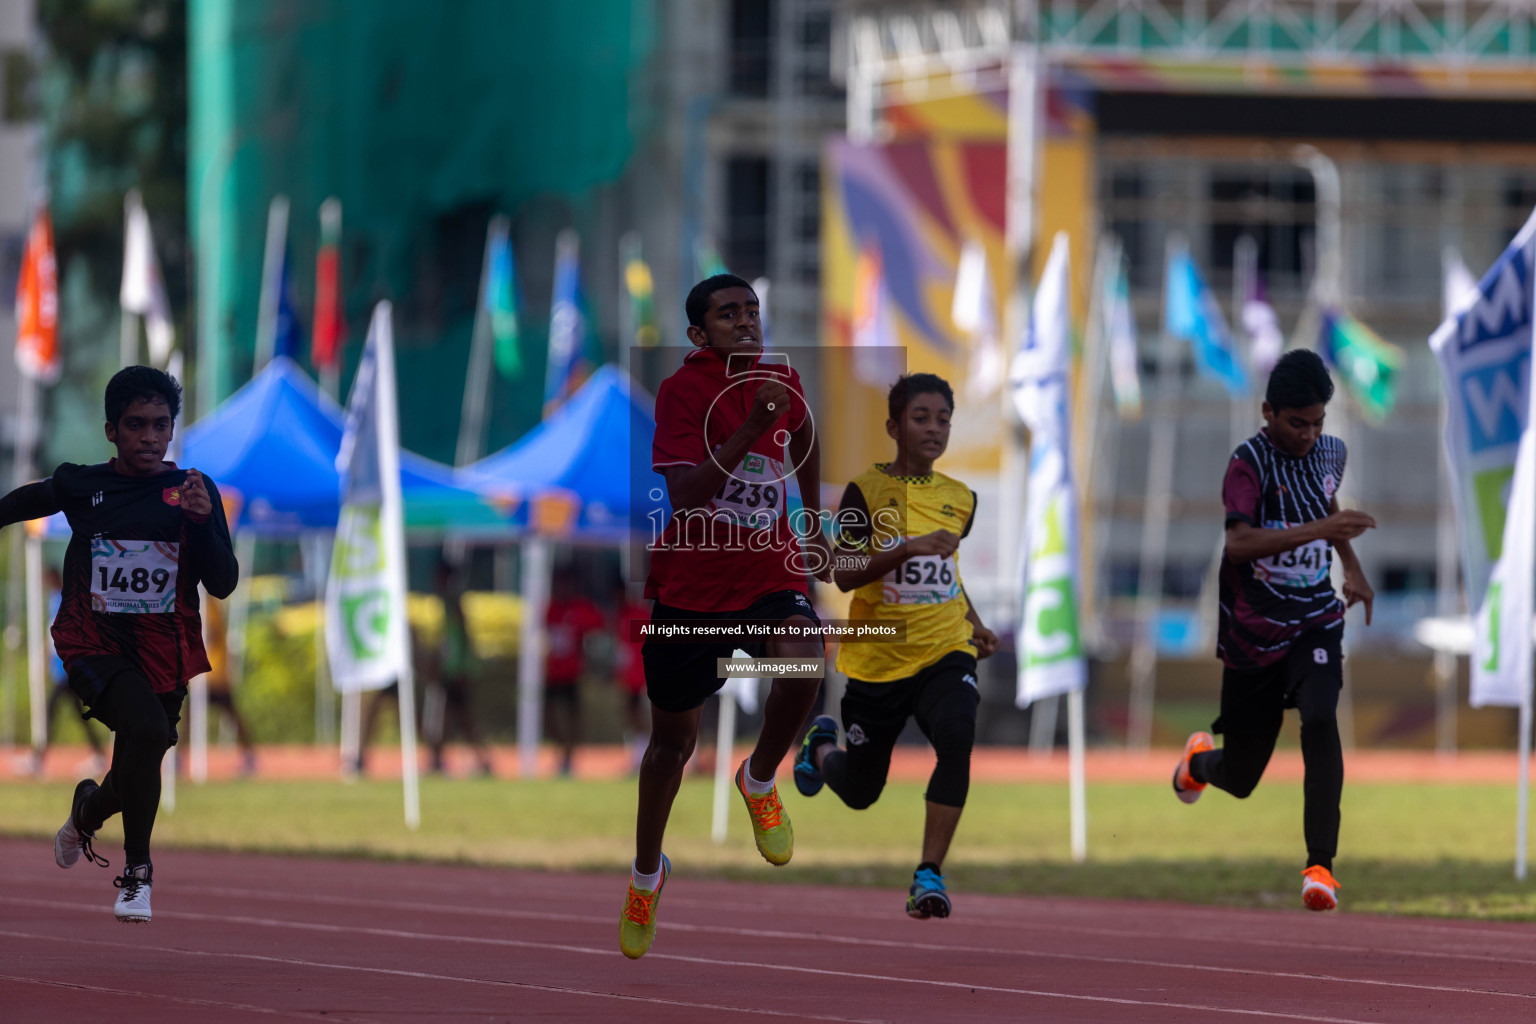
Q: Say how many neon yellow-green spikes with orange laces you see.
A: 2